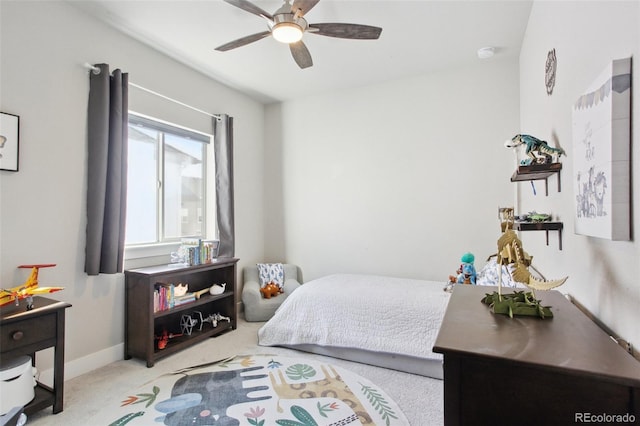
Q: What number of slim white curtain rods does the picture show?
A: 1